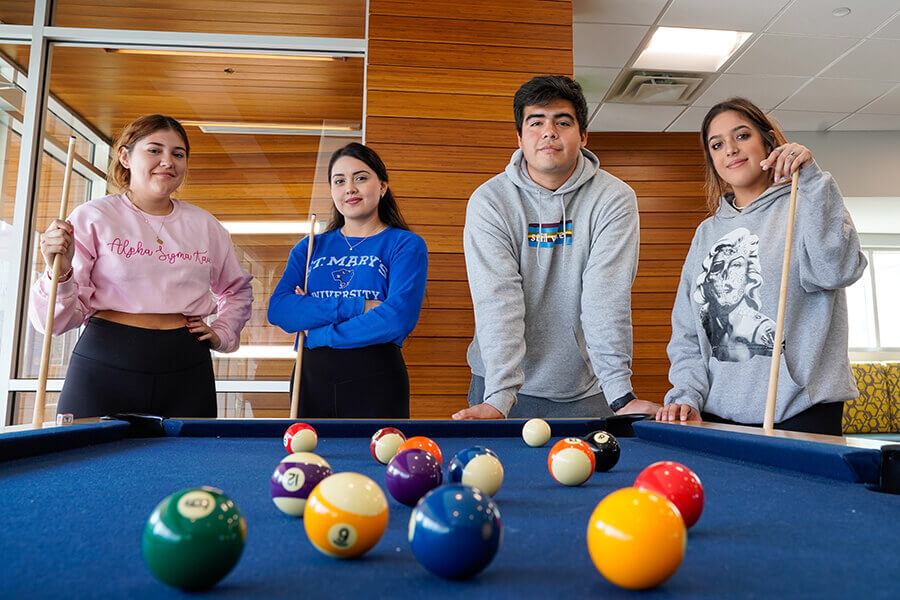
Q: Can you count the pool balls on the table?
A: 14